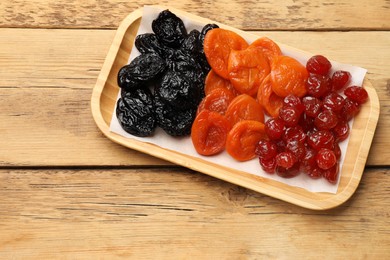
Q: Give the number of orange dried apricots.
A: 10